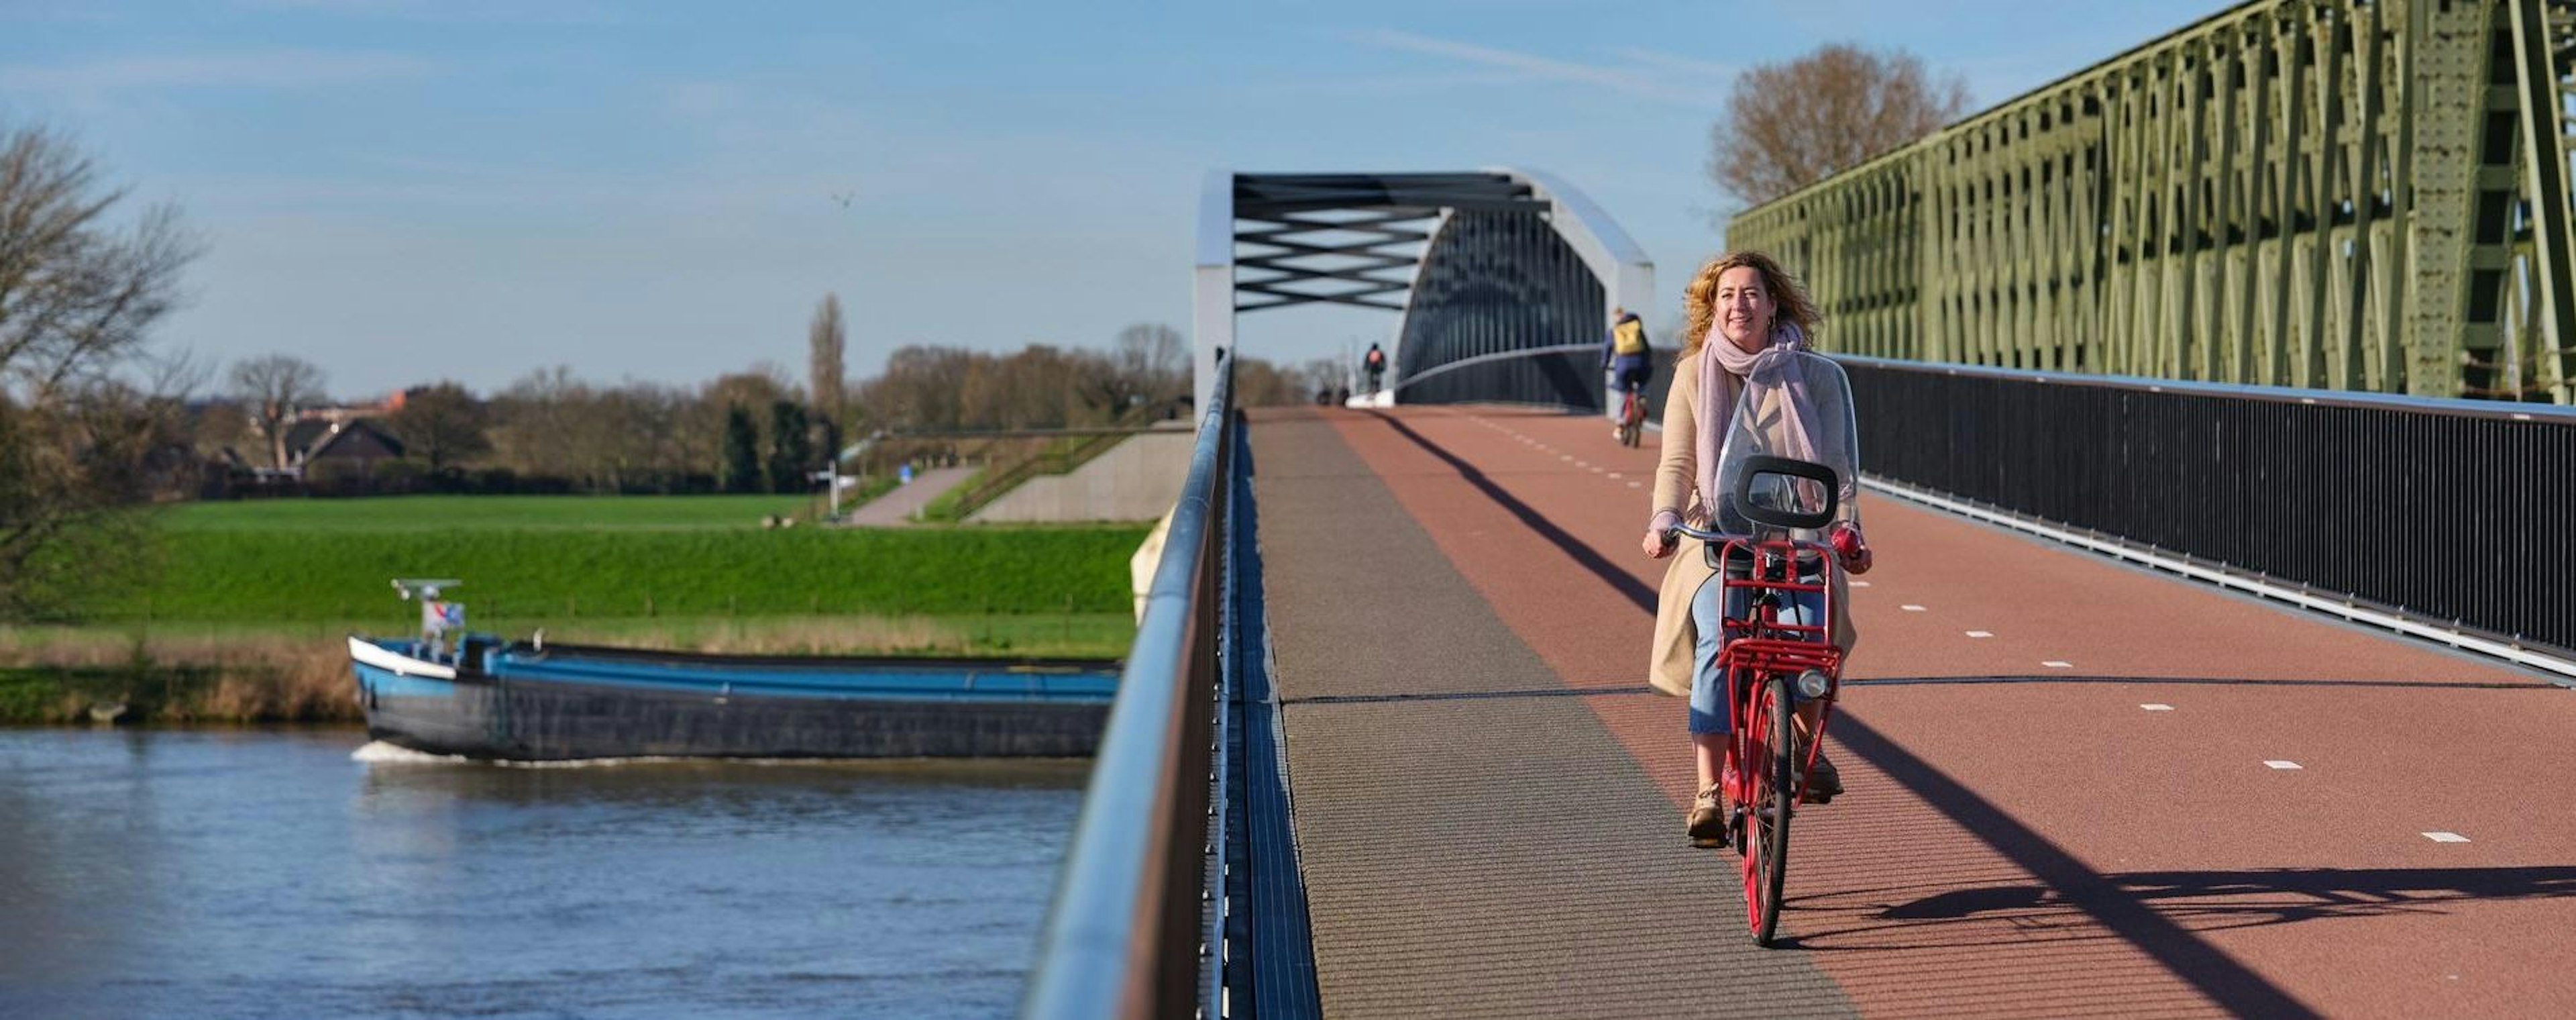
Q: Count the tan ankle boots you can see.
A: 2